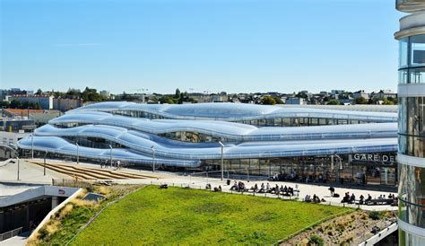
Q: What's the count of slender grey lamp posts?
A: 7